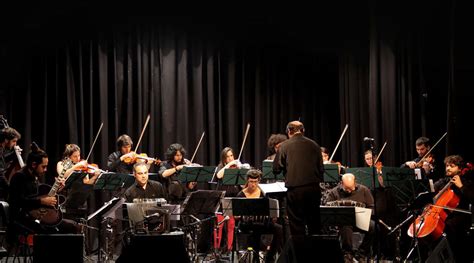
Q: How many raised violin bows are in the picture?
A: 7